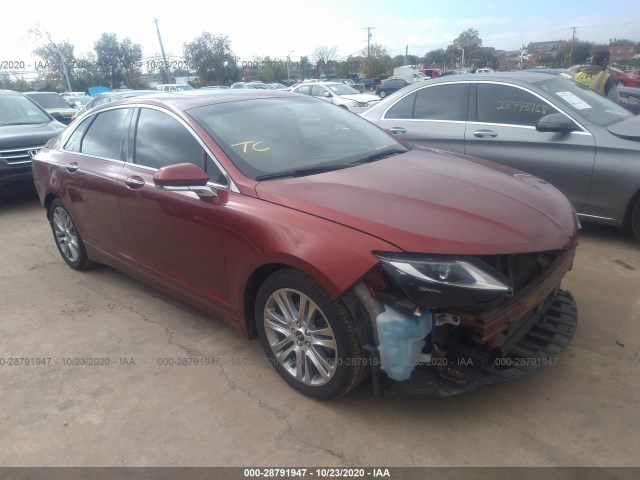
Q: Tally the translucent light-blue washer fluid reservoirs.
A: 1